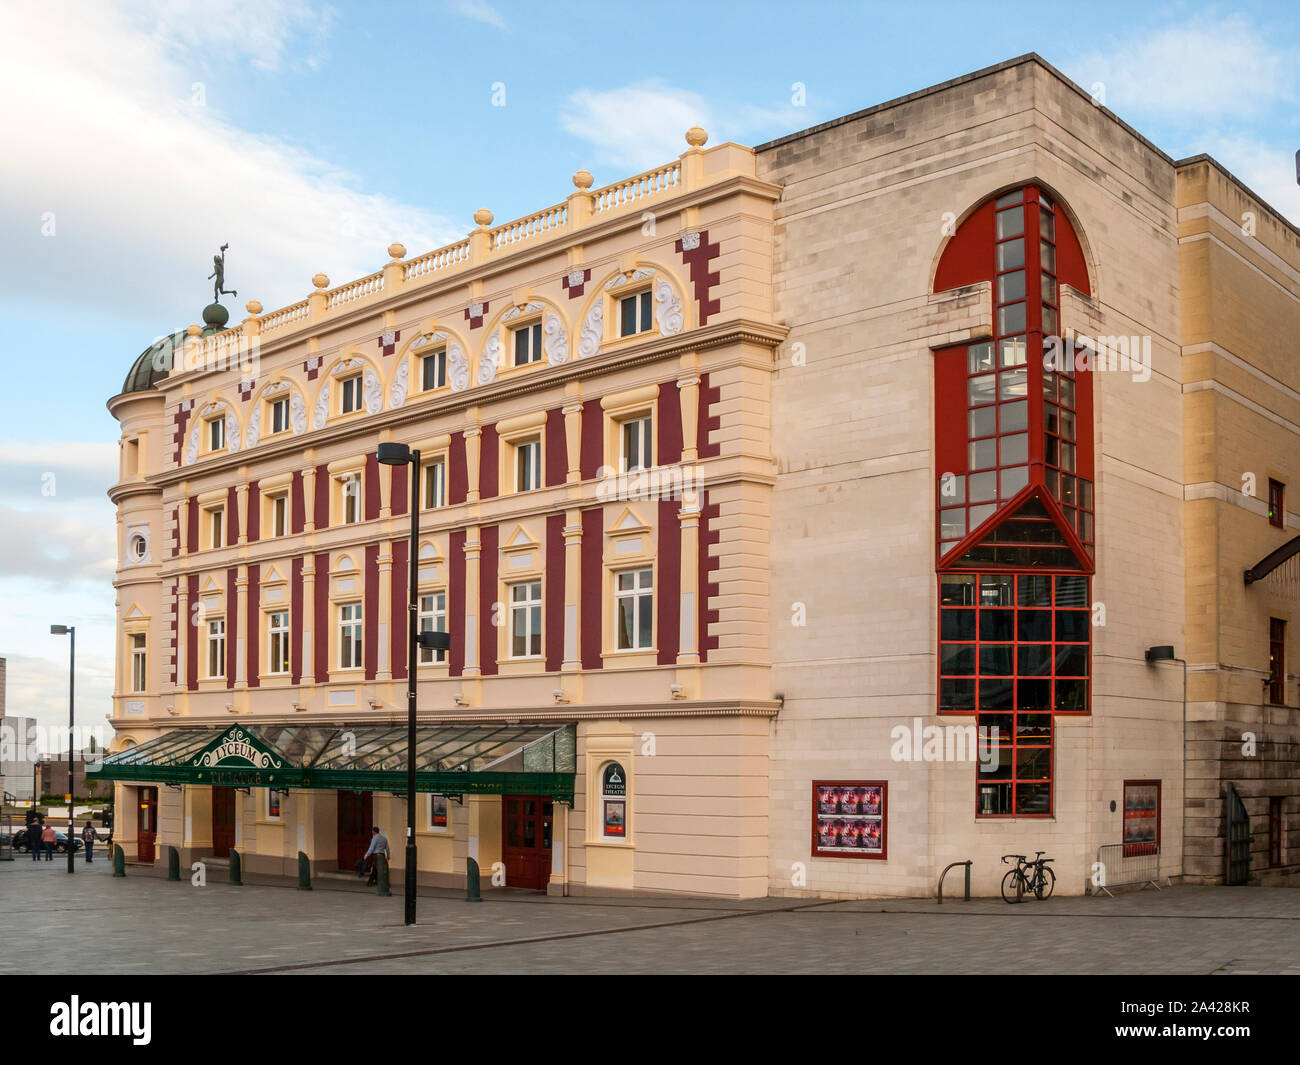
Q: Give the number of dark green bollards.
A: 6